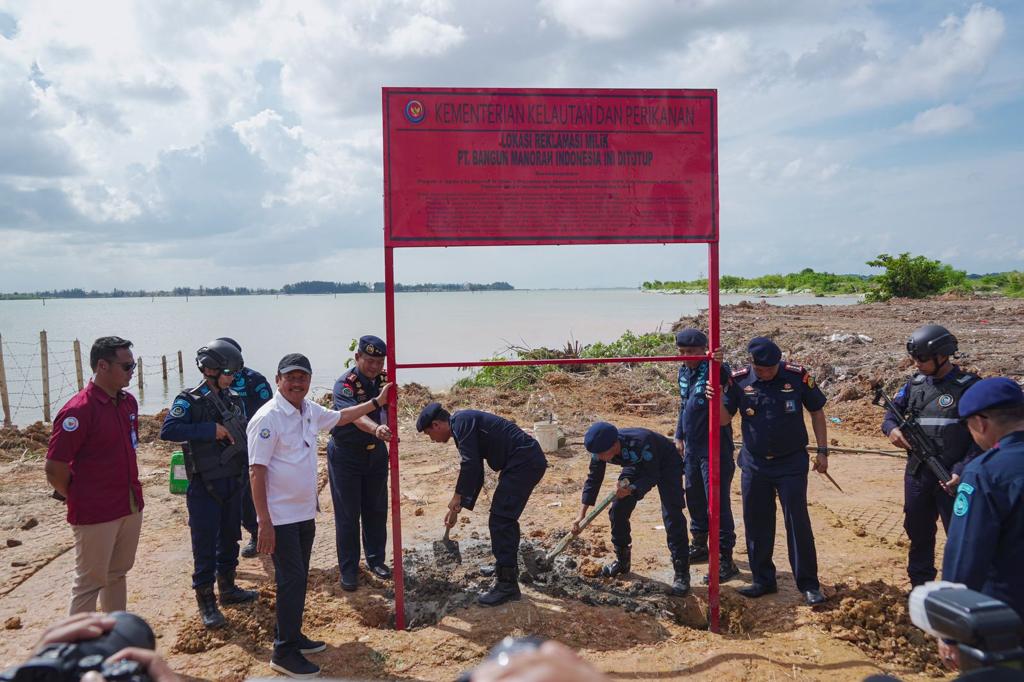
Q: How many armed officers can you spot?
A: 2